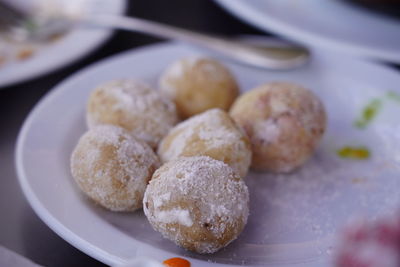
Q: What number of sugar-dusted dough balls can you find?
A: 6